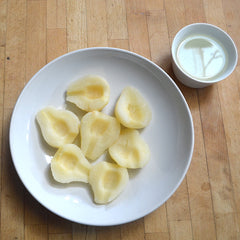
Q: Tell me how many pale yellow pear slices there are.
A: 7